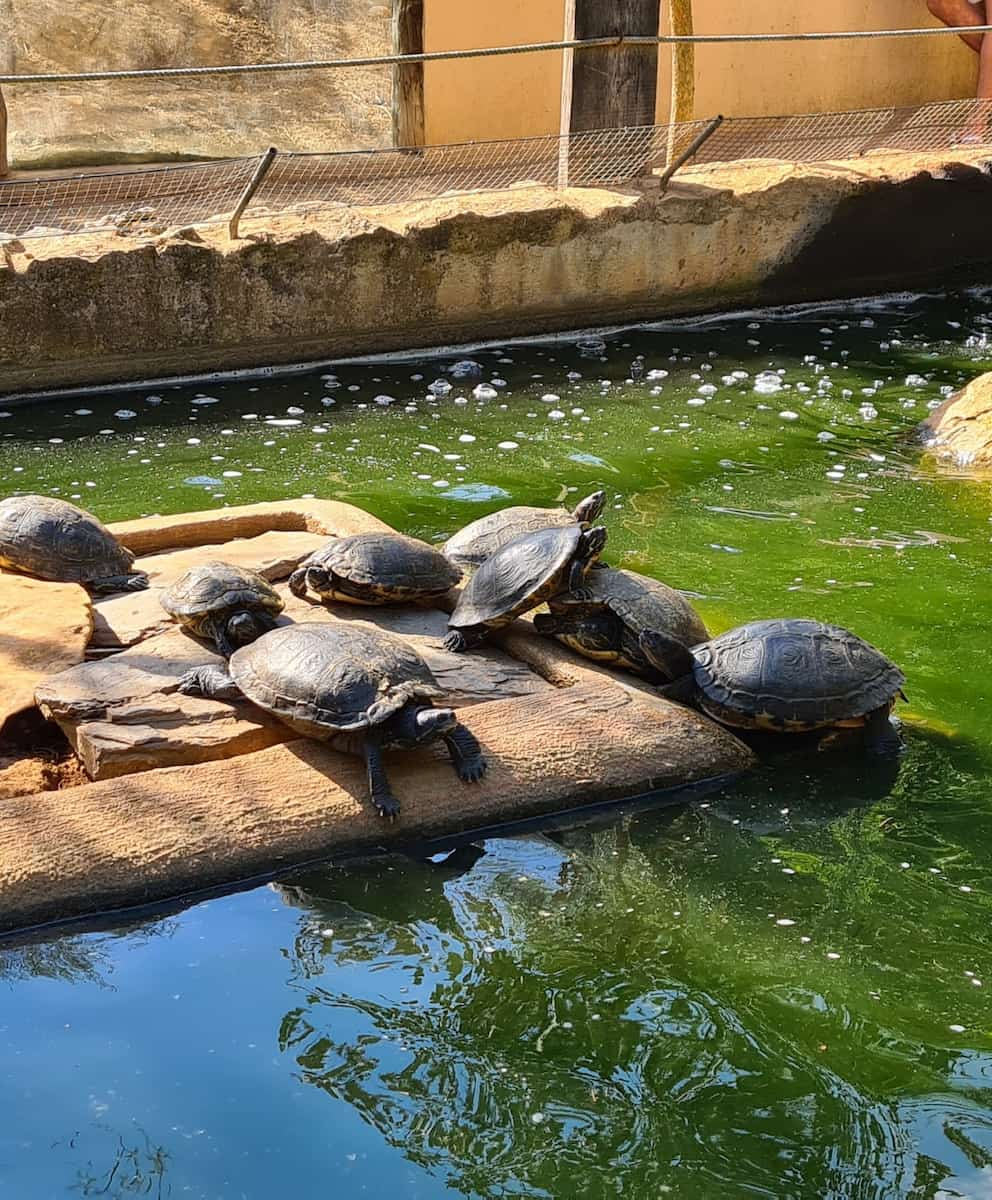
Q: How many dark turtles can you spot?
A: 8